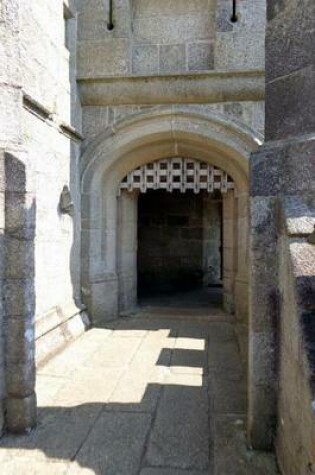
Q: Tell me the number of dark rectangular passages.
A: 1